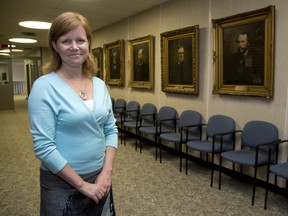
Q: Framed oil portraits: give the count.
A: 5